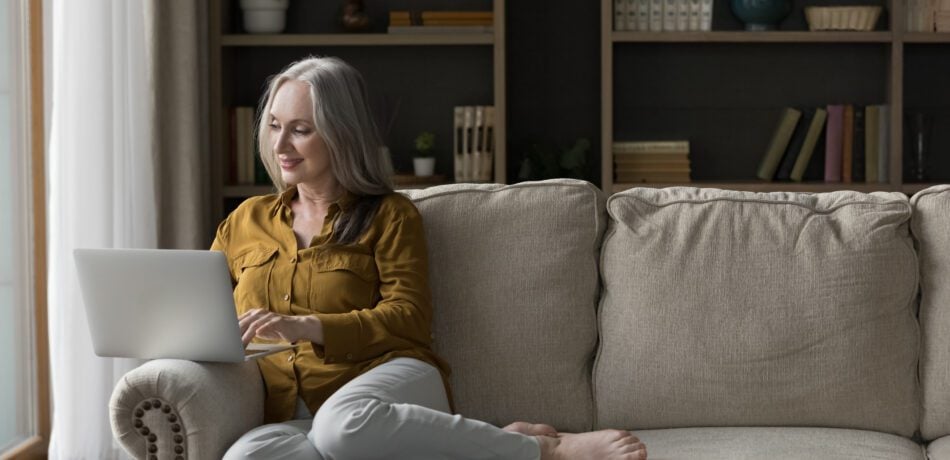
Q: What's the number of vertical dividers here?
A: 4